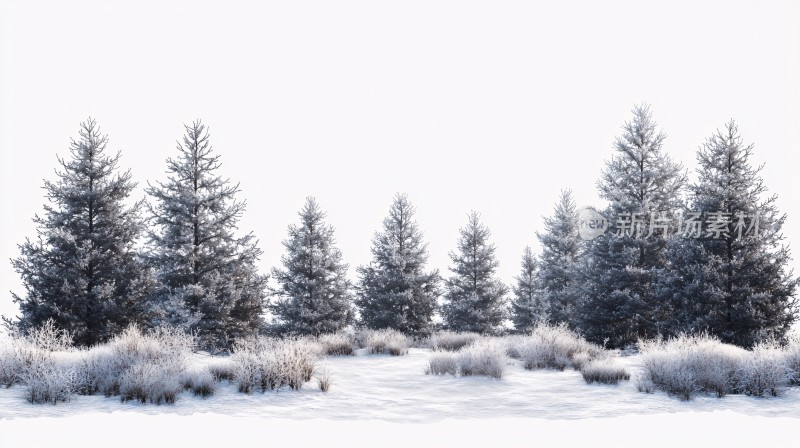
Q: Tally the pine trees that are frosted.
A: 9